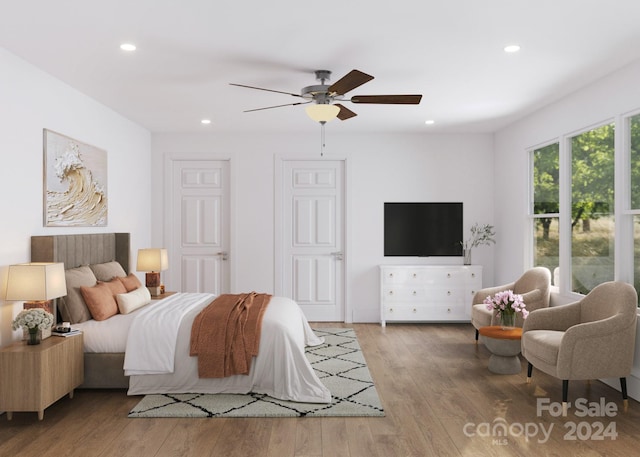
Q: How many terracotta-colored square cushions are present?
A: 3